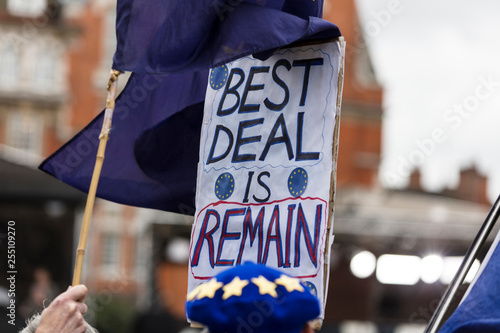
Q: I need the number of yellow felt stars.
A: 5